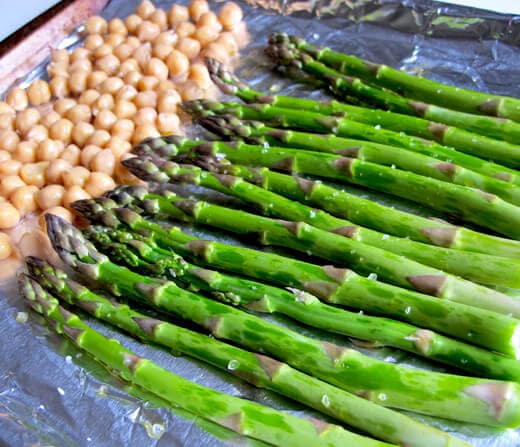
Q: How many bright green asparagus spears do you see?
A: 14